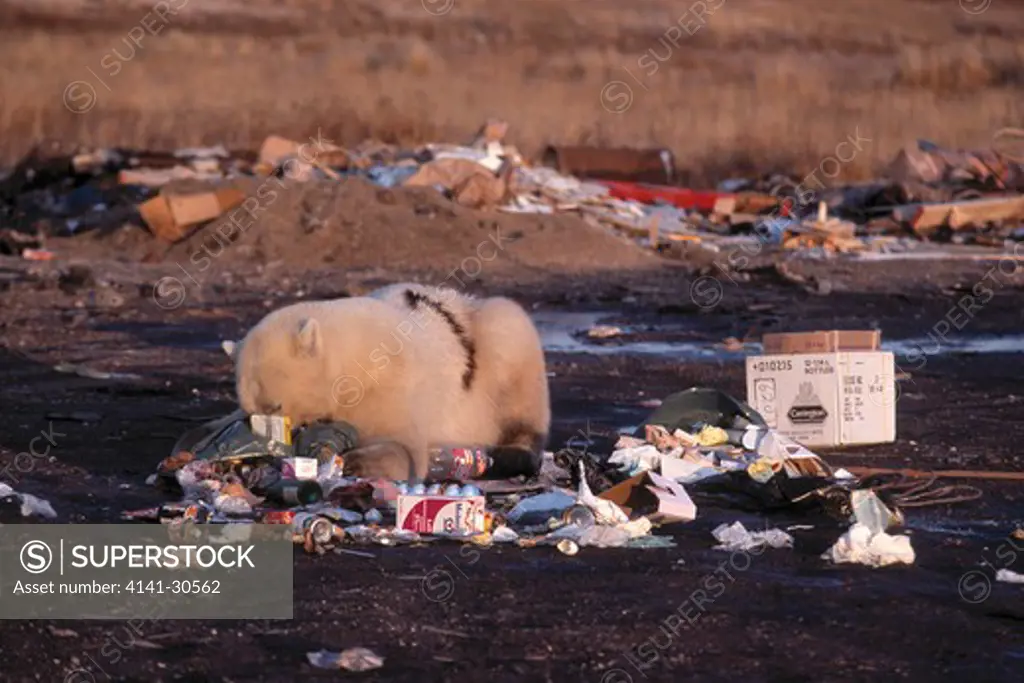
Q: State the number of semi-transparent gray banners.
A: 1